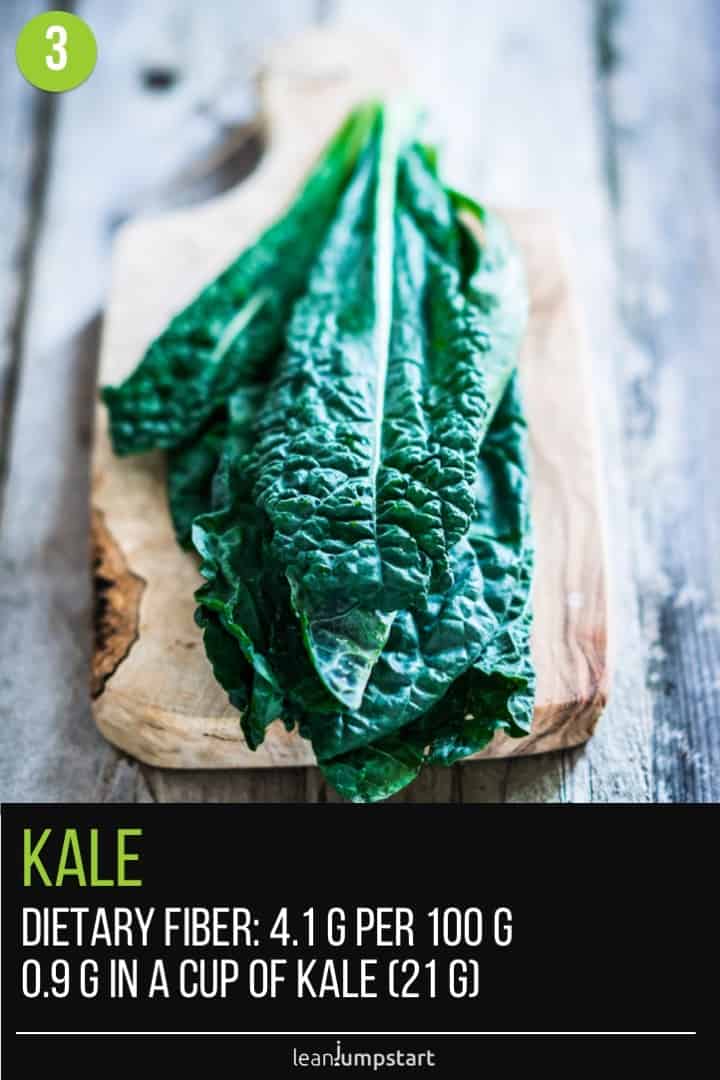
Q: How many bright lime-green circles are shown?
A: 1